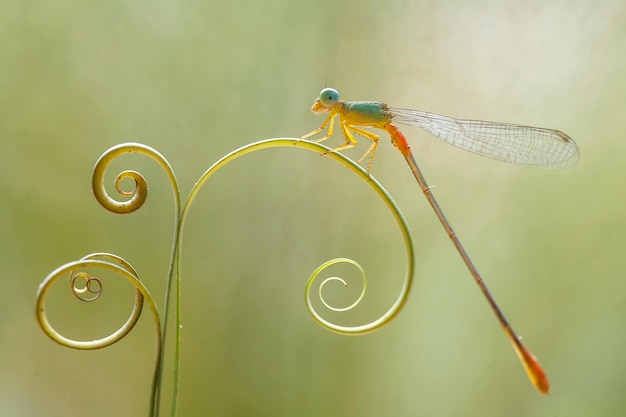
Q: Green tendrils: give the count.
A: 3